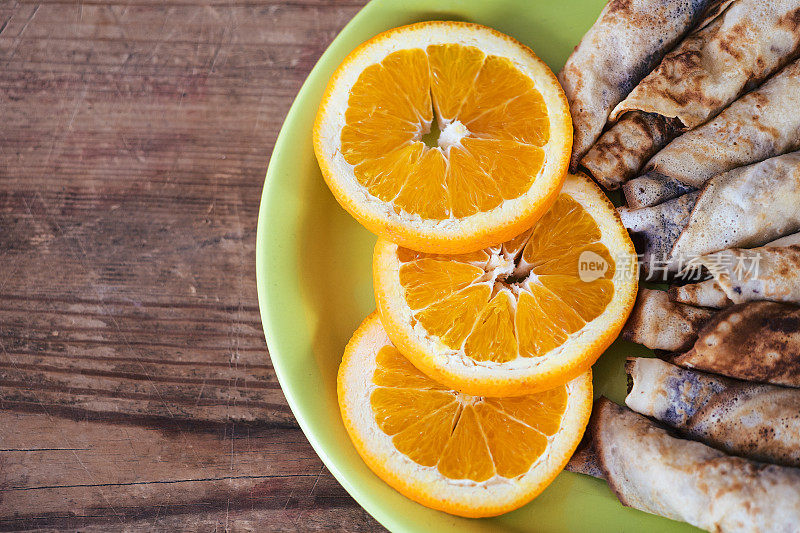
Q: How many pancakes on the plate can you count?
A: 8